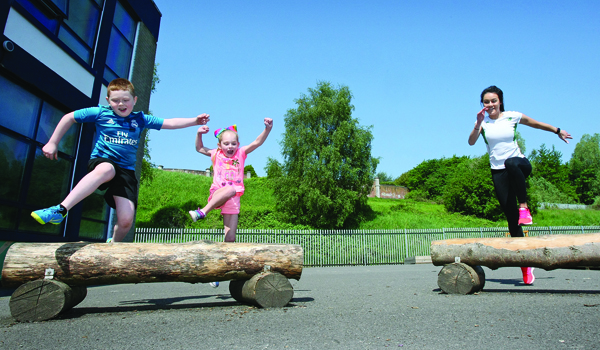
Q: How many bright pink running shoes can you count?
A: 2